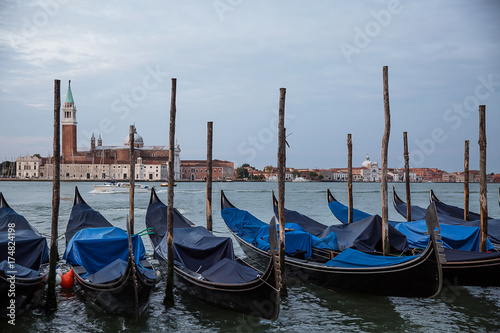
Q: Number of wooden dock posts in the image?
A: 10